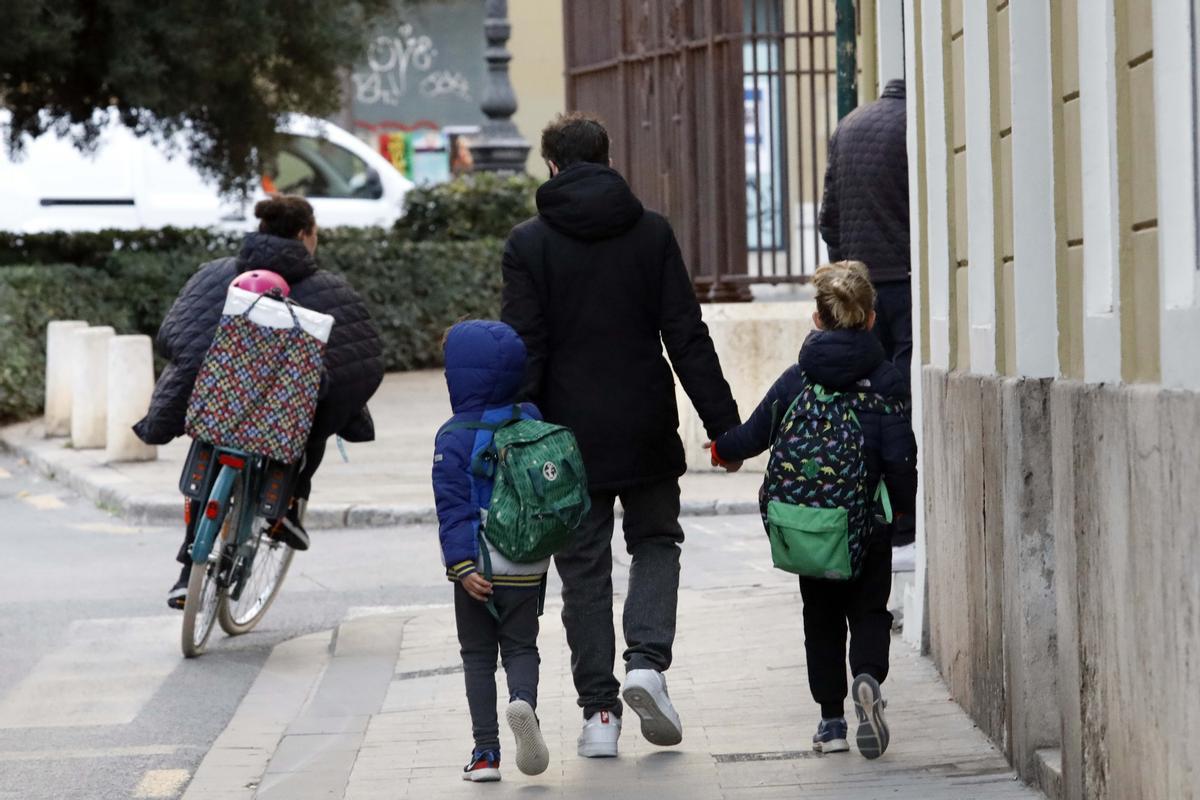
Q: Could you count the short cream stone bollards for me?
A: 3